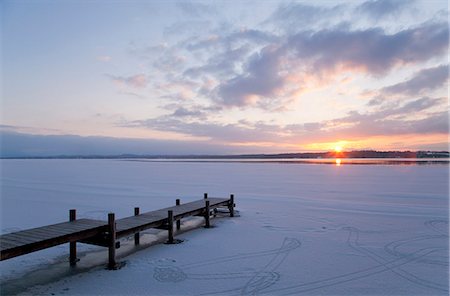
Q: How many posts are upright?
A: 8